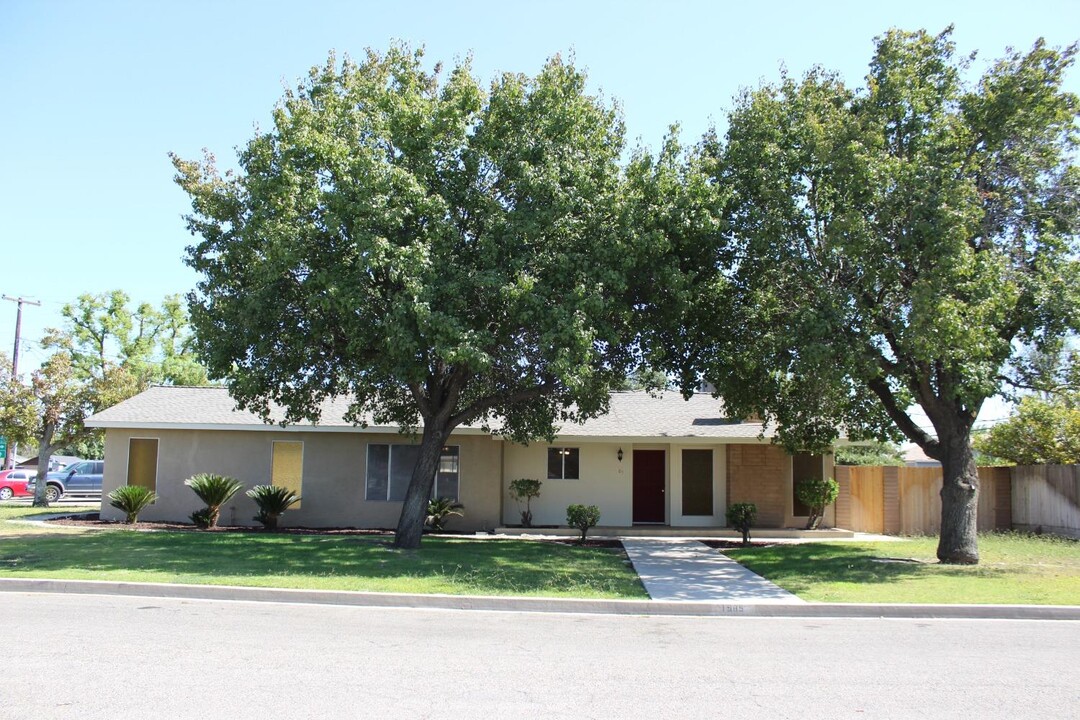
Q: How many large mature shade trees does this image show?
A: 2